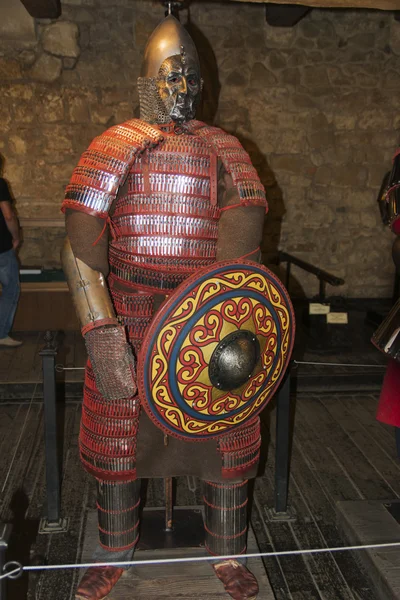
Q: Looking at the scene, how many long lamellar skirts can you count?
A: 2